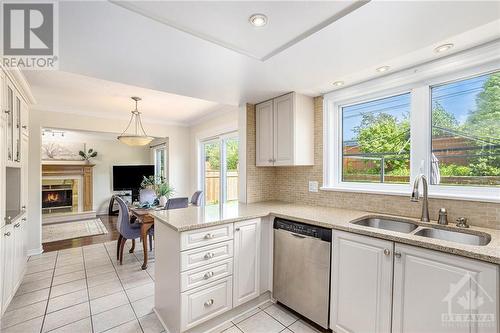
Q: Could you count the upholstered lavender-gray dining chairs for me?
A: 4